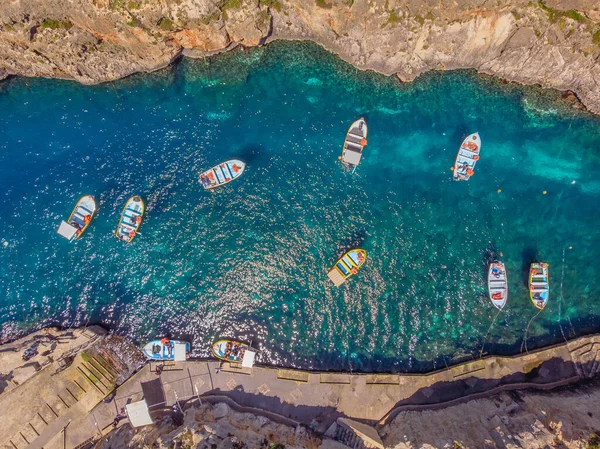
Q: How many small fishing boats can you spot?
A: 10